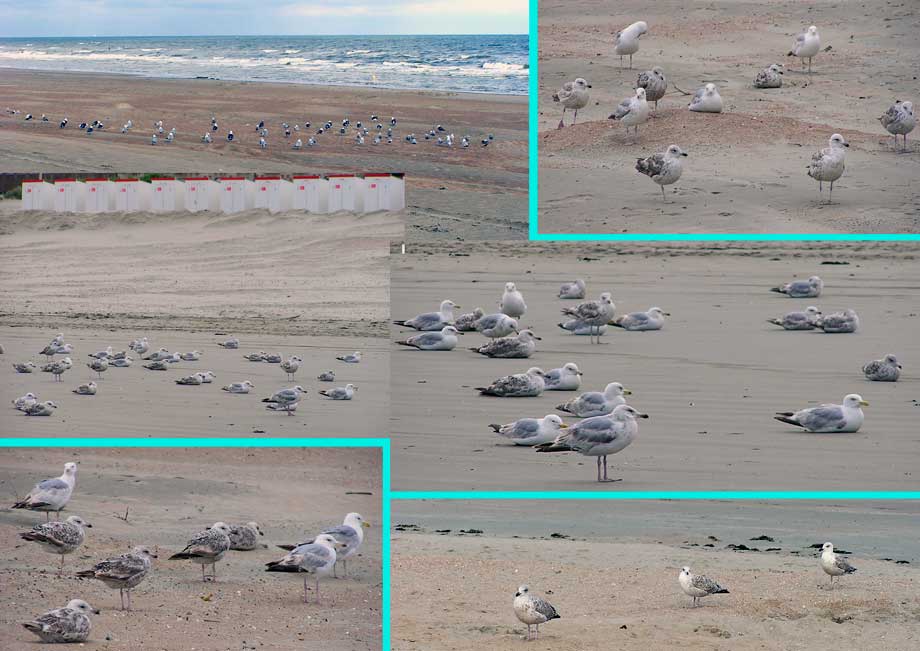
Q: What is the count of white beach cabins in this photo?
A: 11